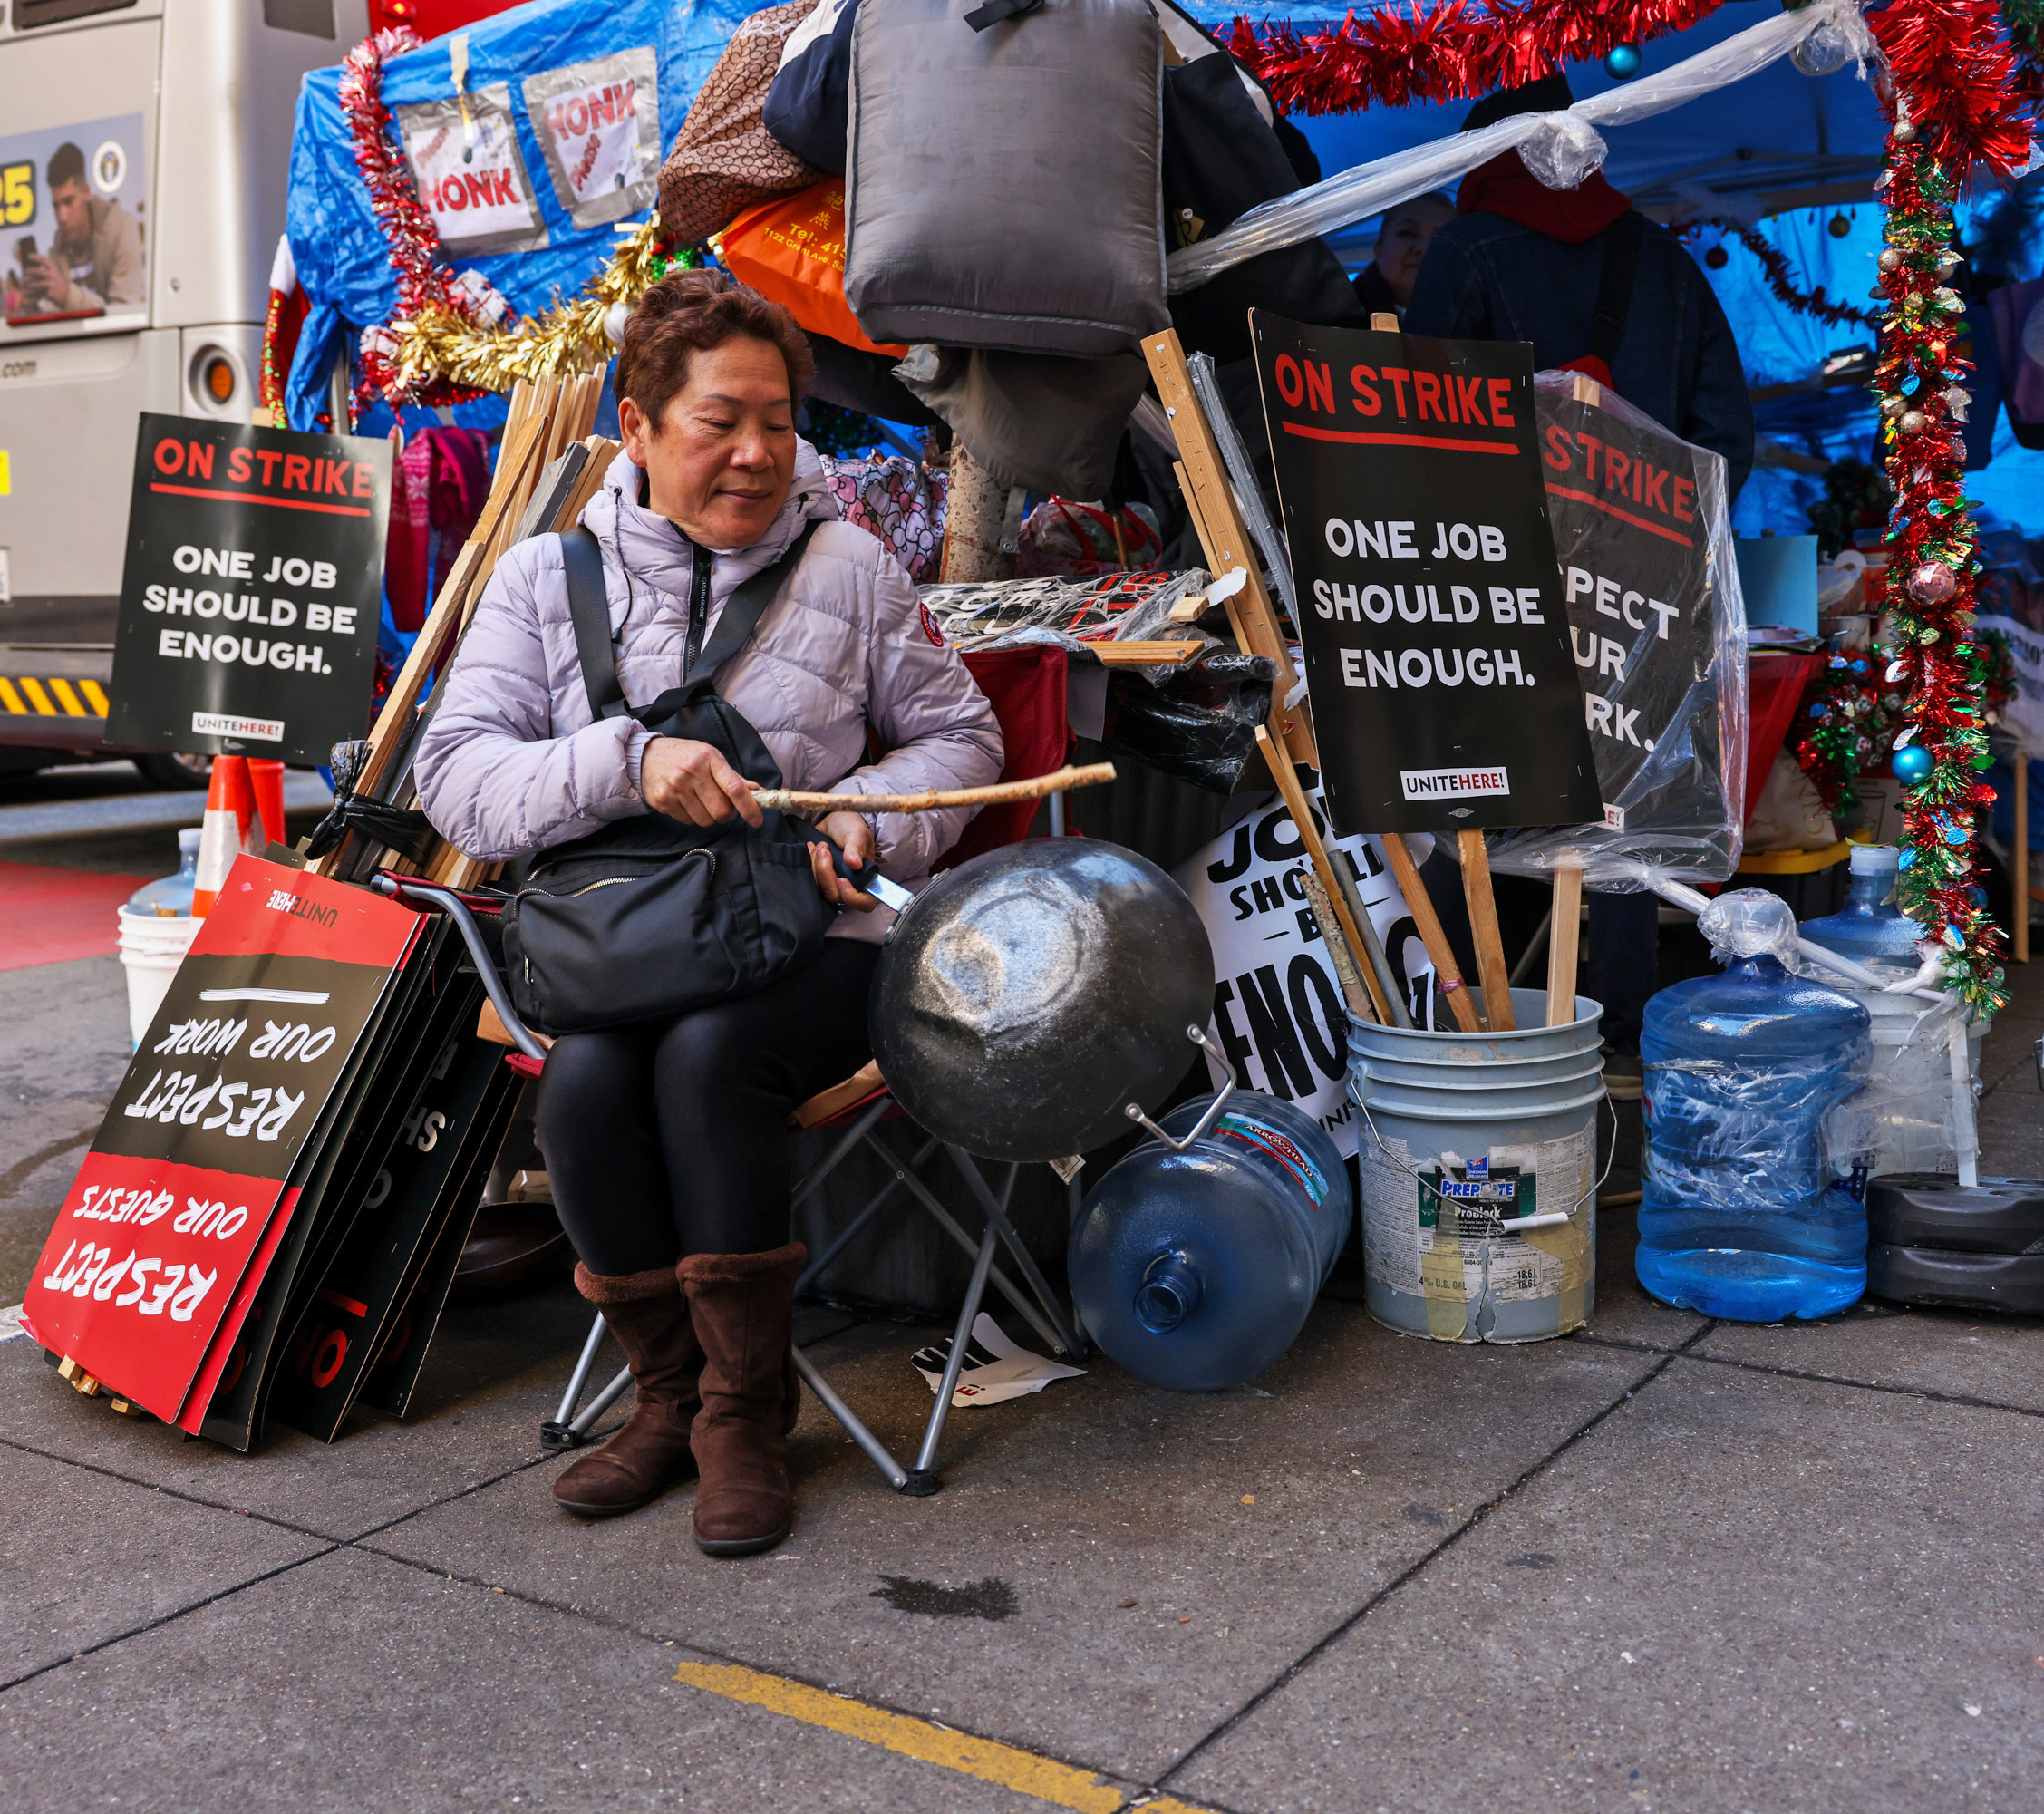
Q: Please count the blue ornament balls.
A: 2